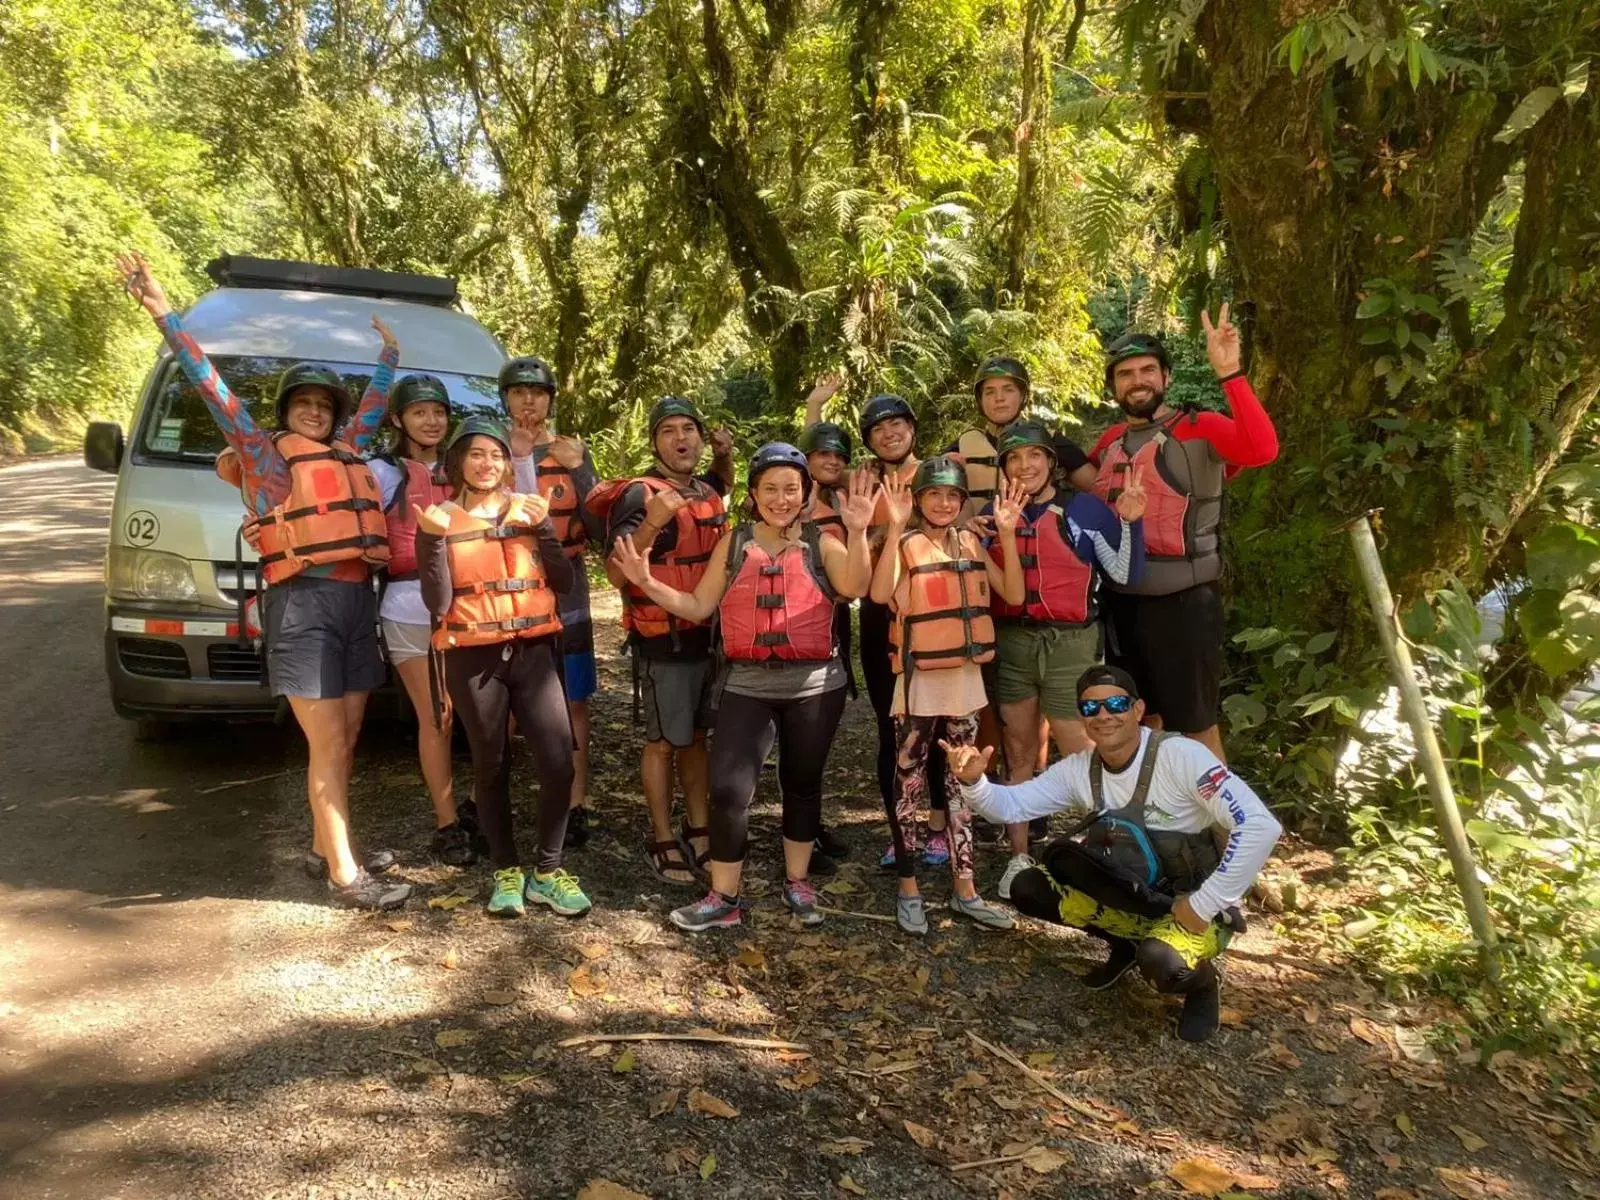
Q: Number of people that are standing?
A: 12